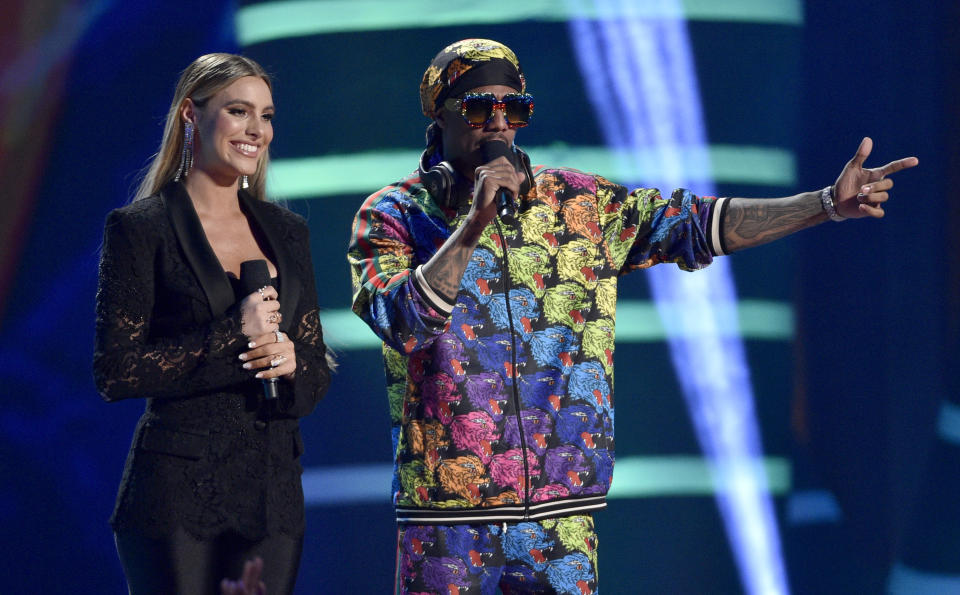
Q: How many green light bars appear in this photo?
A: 4